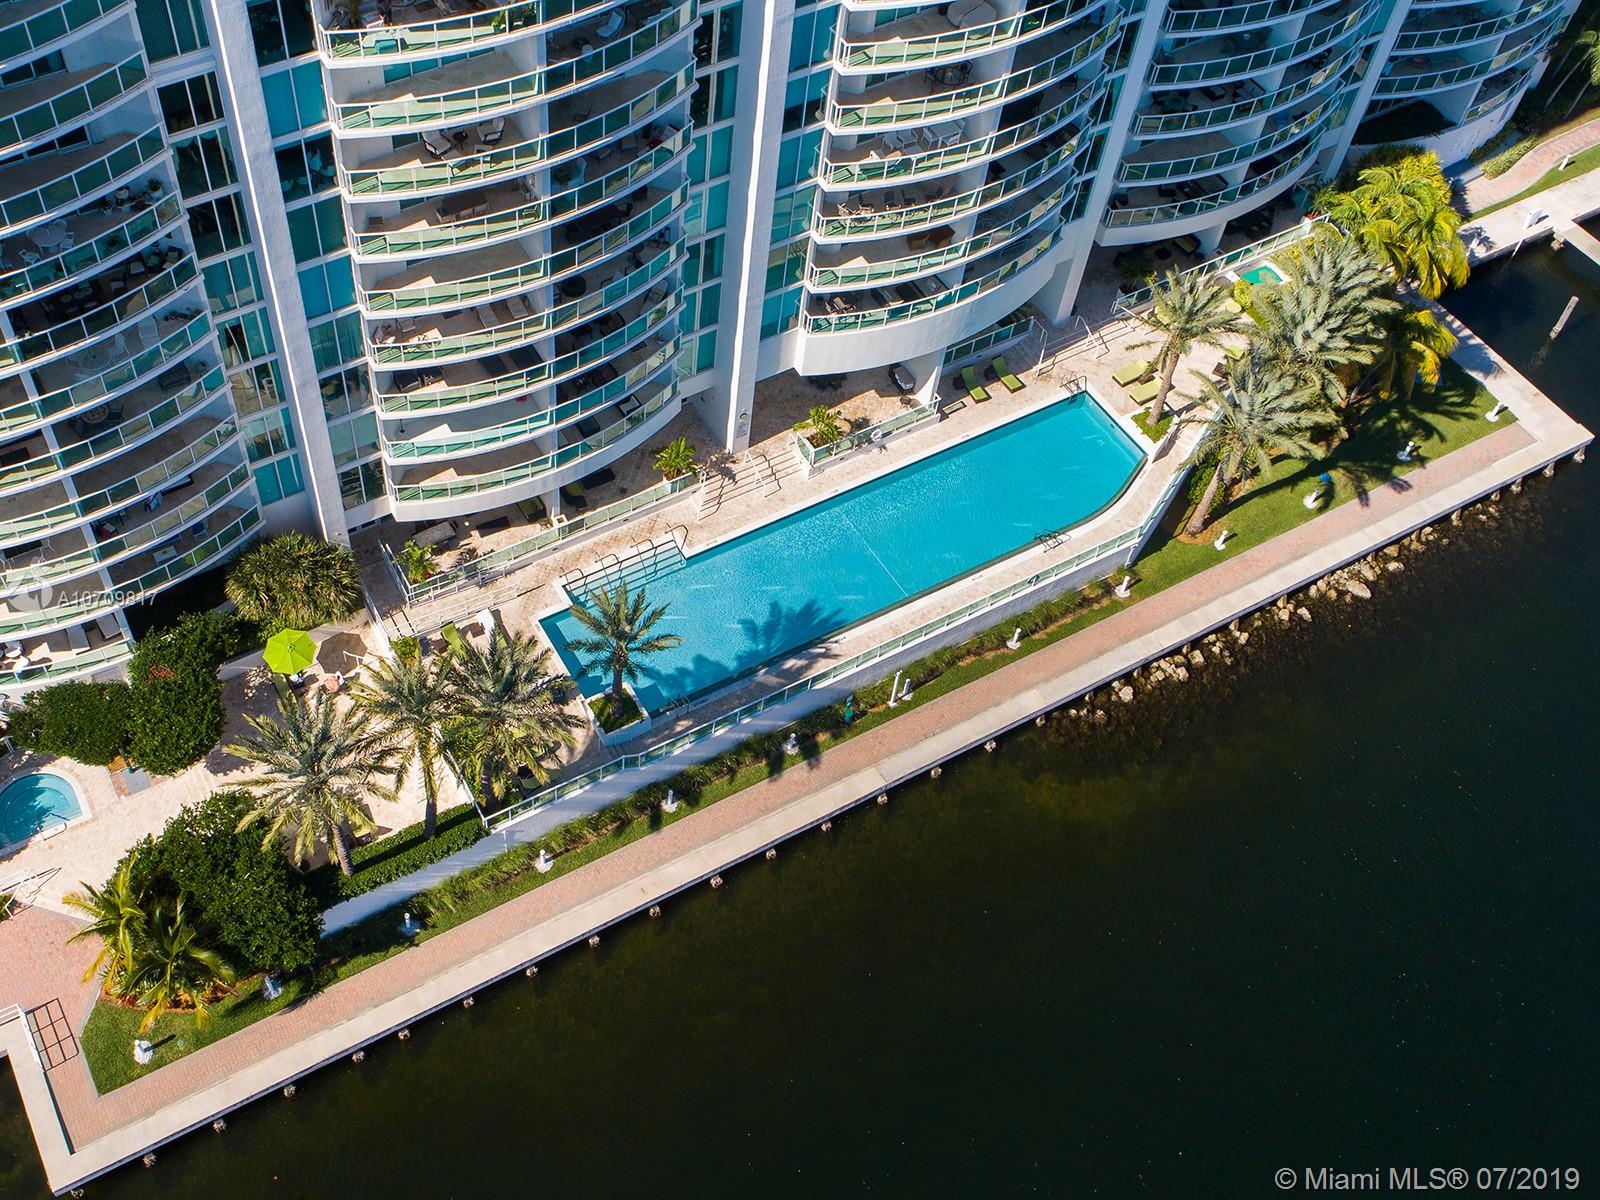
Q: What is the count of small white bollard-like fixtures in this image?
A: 13